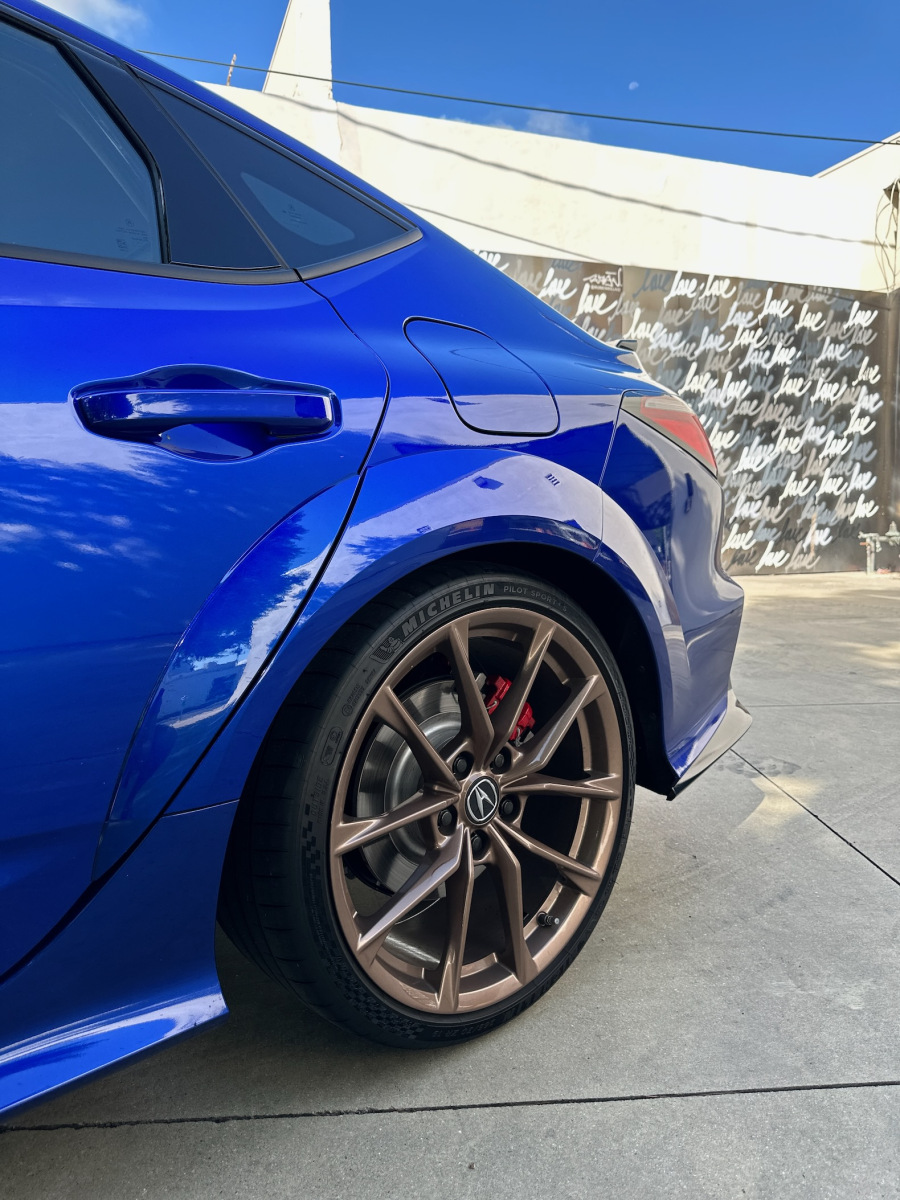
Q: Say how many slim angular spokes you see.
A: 10